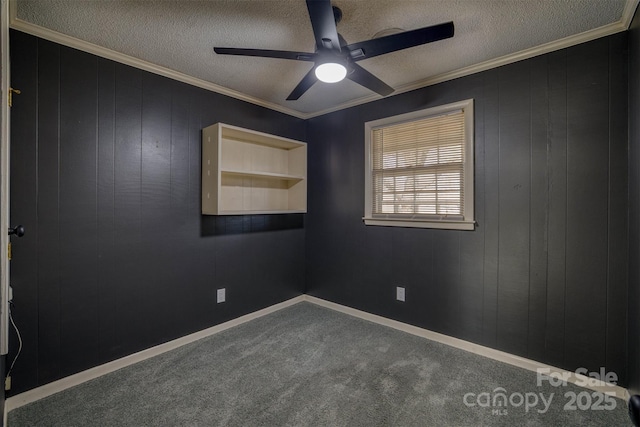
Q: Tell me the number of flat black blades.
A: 5